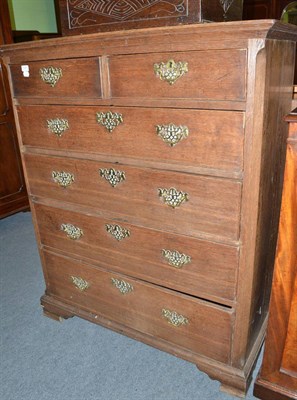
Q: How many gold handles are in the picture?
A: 14